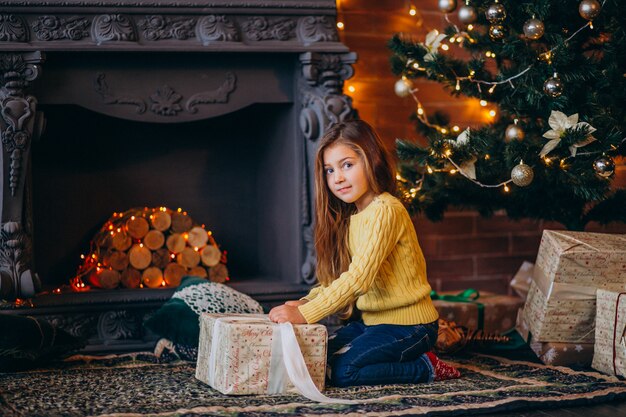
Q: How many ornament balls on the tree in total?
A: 11